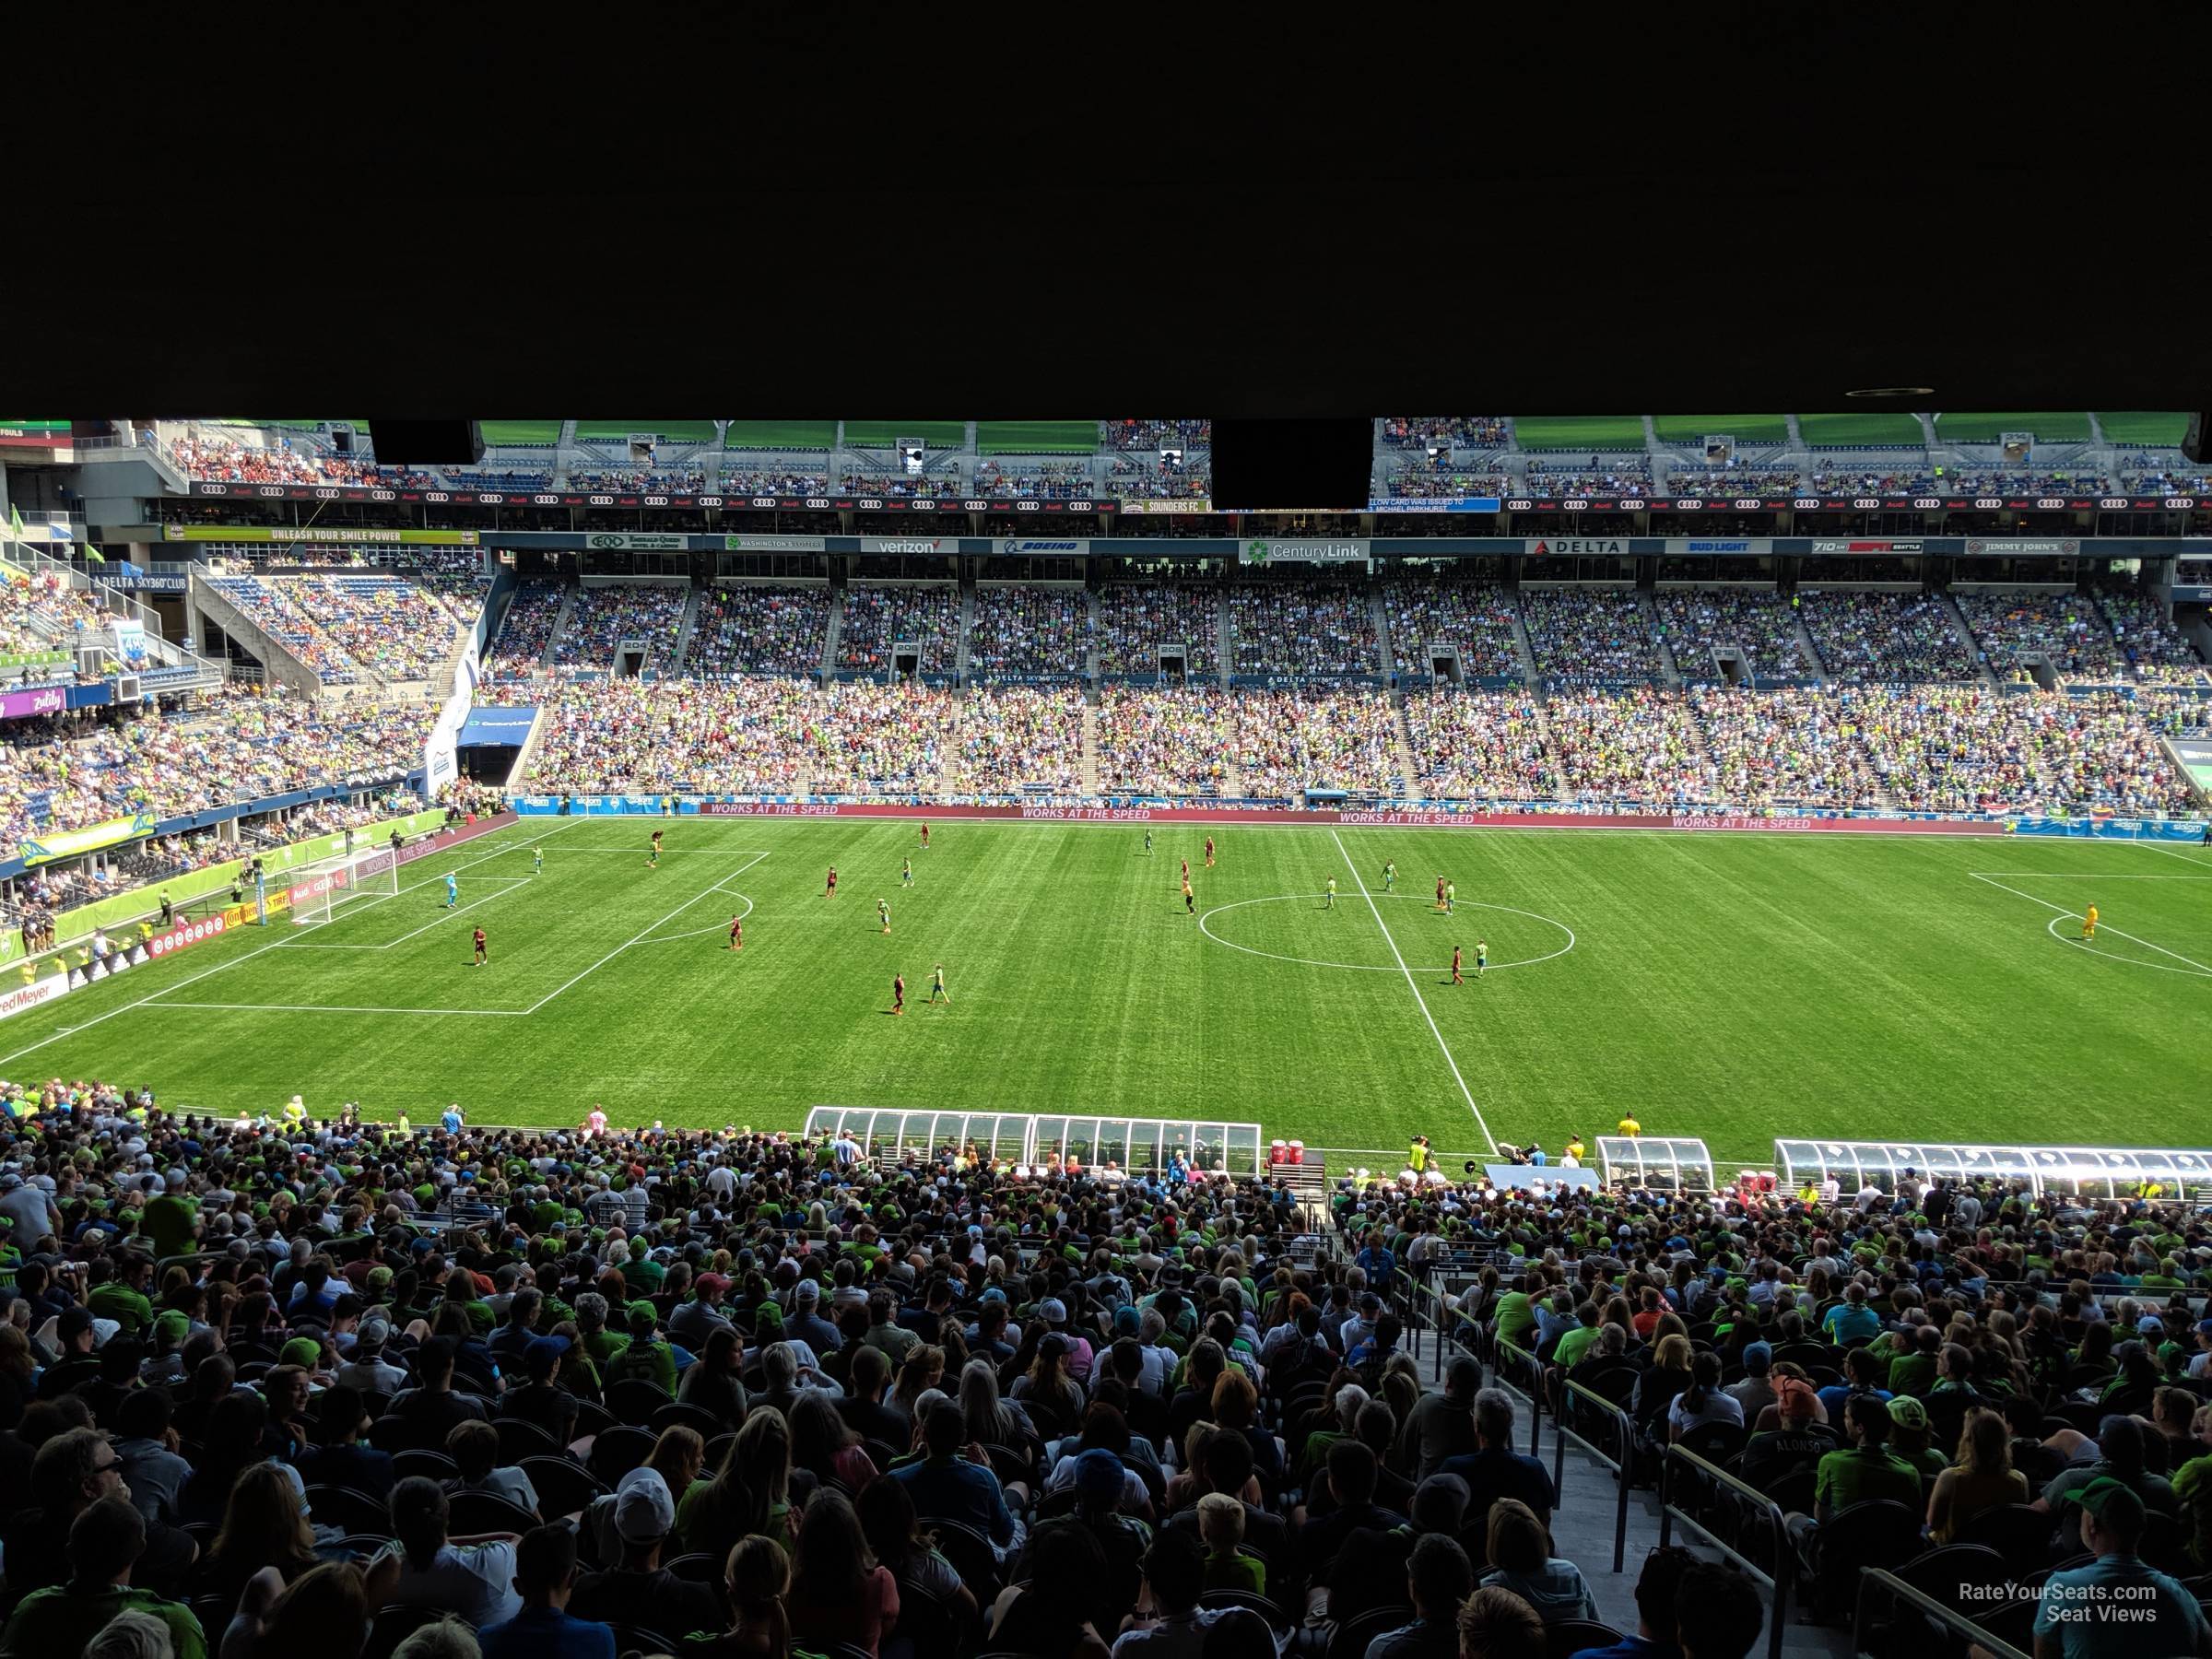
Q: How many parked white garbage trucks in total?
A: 0